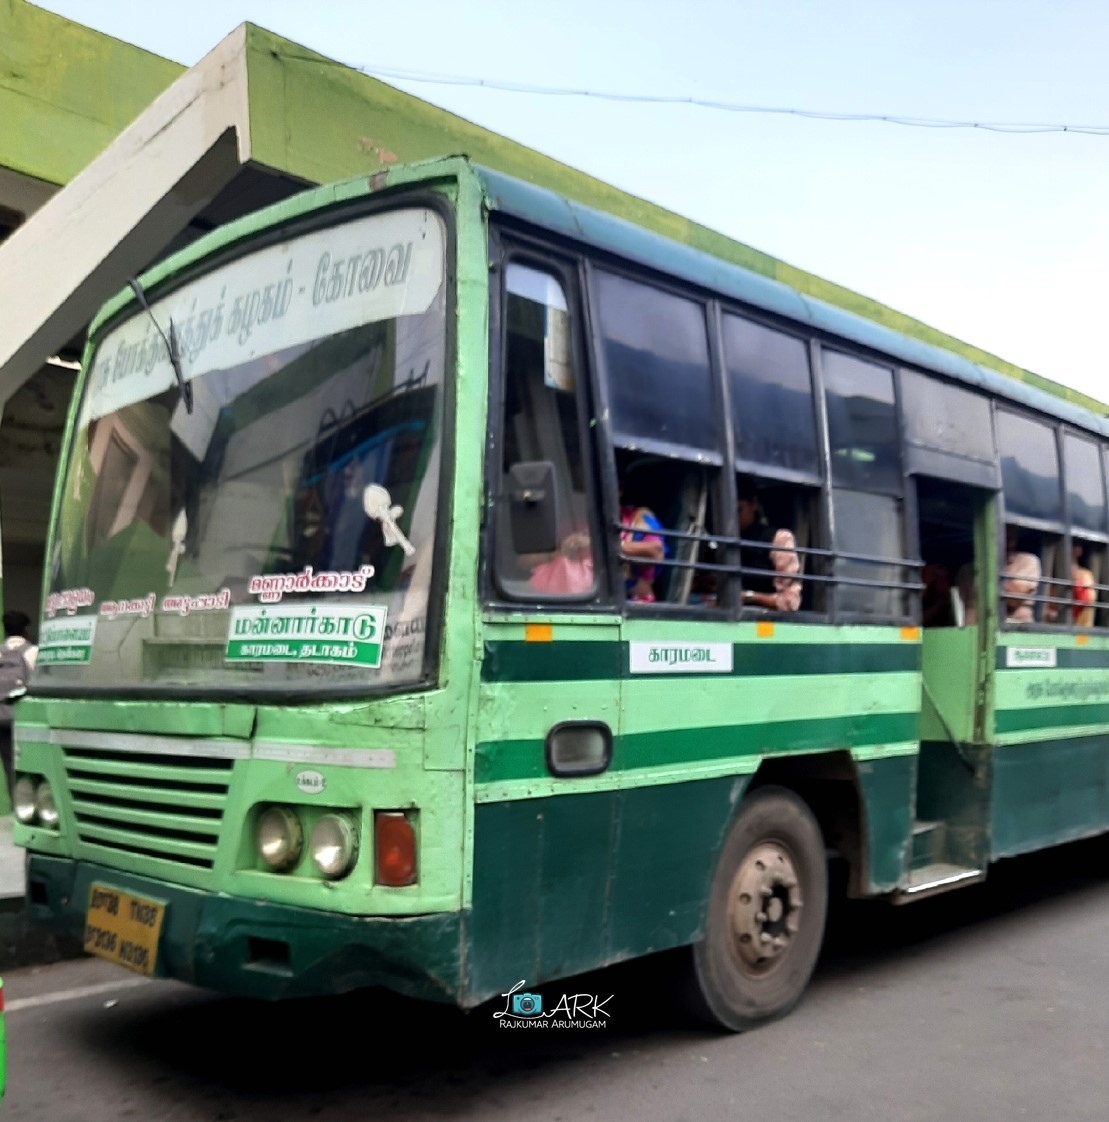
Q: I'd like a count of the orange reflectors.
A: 4